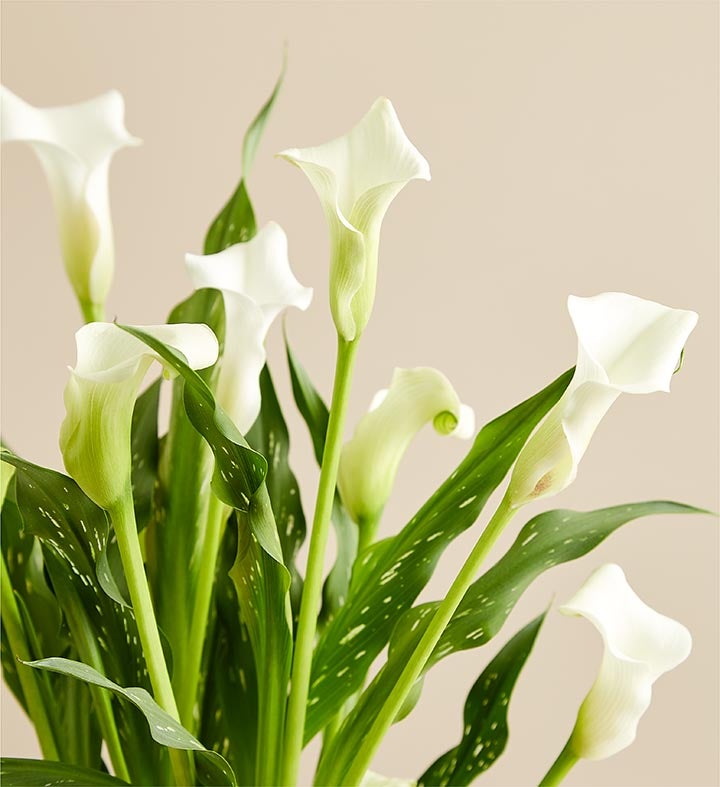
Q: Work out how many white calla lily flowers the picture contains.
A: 7